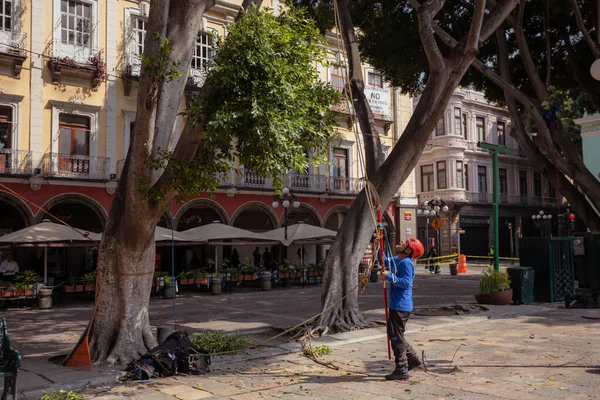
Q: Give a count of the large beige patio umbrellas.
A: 4